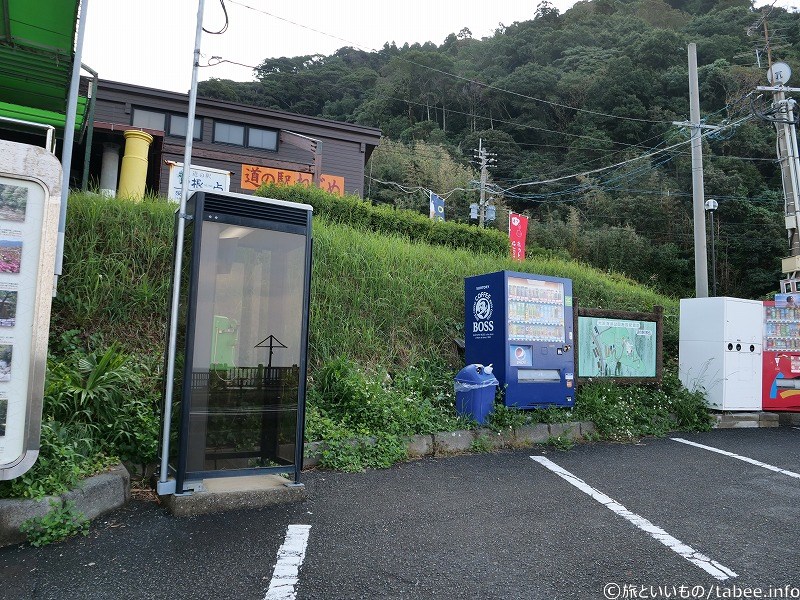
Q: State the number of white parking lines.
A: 3